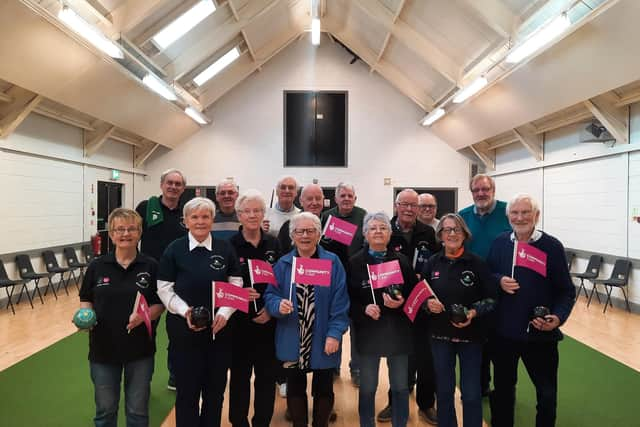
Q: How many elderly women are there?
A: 6